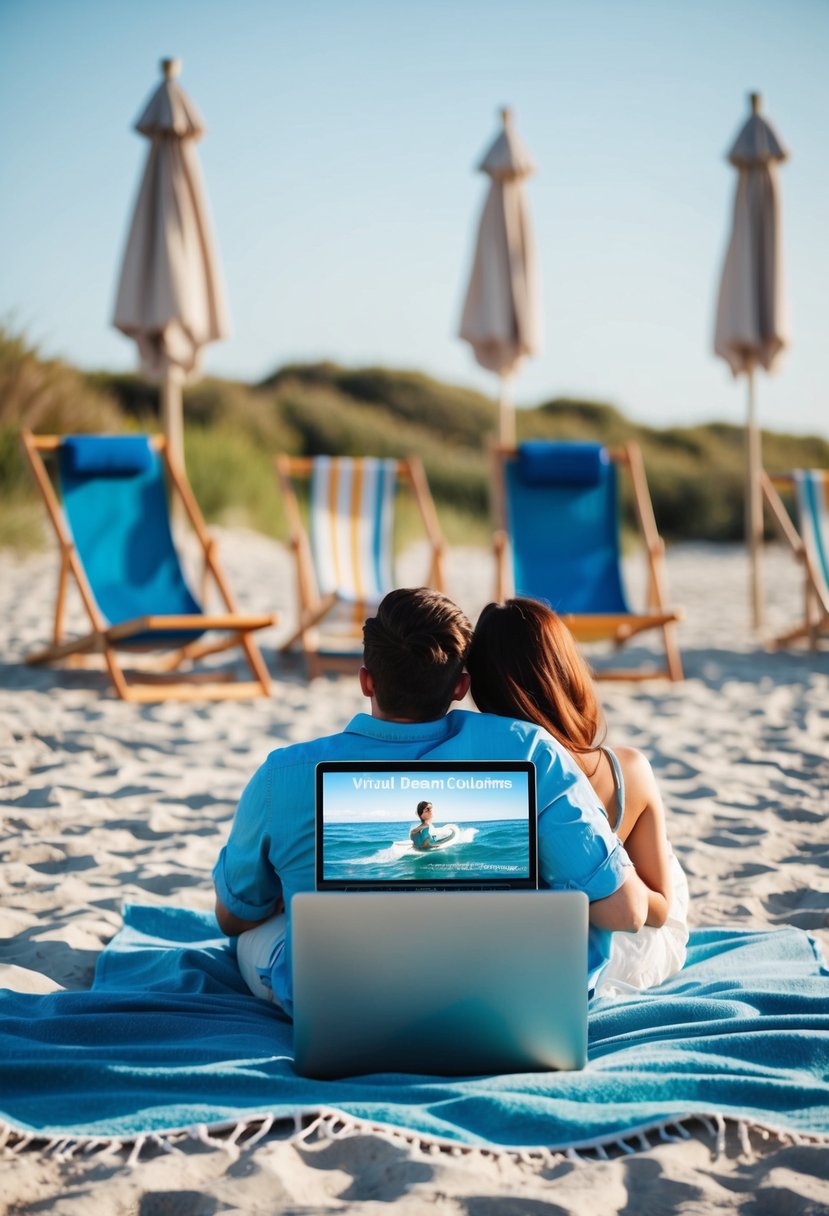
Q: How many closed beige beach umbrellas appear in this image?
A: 3